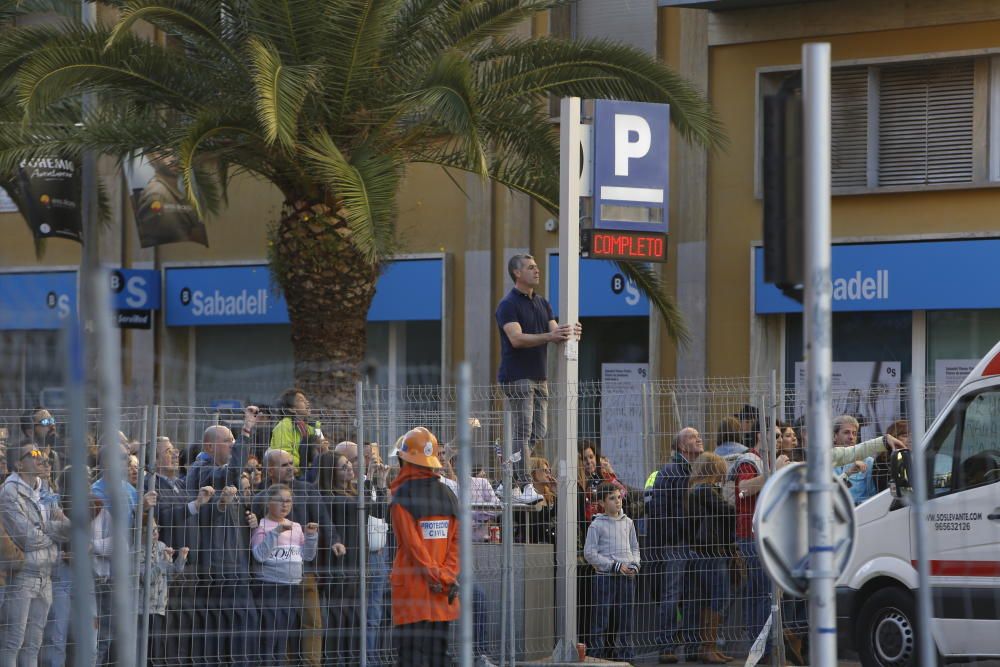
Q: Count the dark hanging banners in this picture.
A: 2